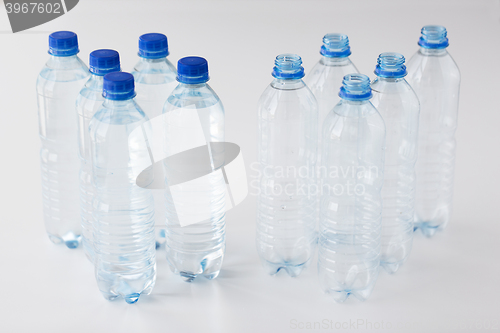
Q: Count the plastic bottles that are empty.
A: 5